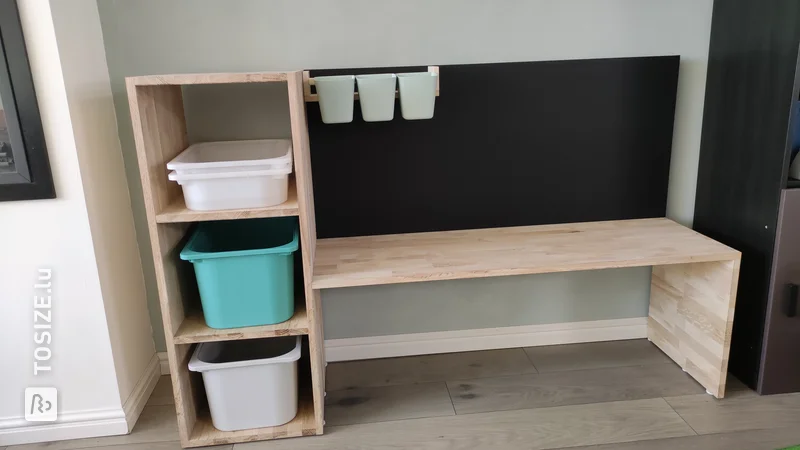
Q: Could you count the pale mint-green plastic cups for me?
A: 3